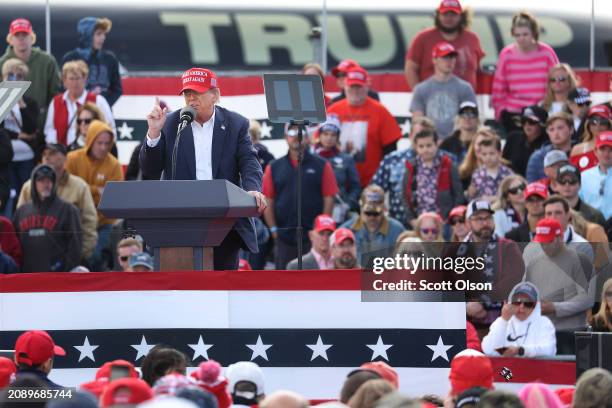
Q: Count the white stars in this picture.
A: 10